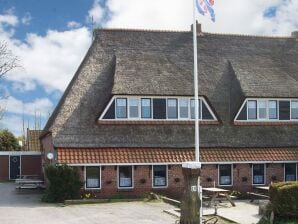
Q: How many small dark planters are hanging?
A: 6